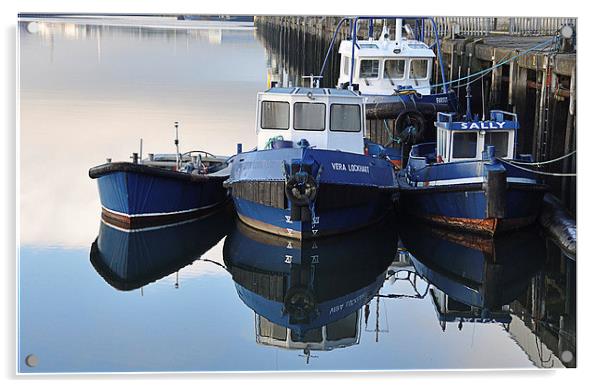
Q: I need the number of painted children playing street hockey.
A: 0